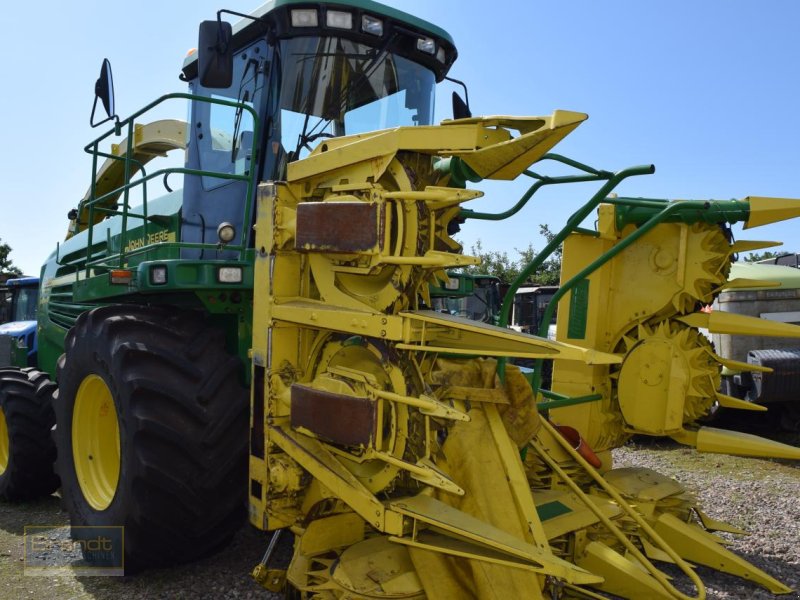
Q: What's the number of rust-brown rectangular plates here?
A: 2